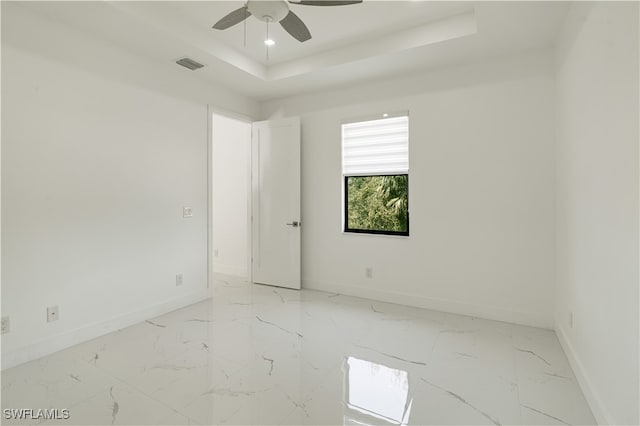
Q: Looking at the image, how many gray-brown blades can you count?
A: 3